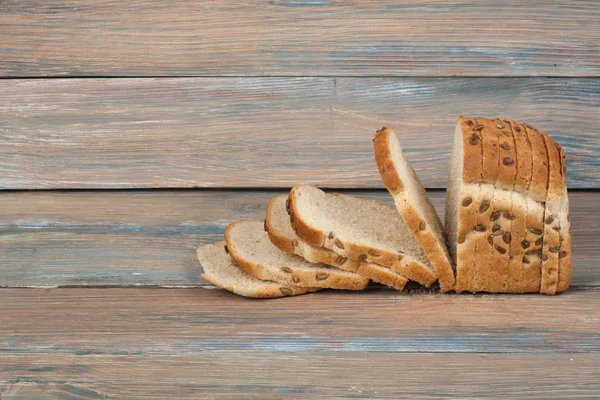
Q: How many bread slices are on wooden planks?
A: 12